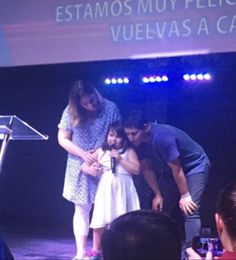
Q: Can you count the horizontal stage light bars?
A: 3